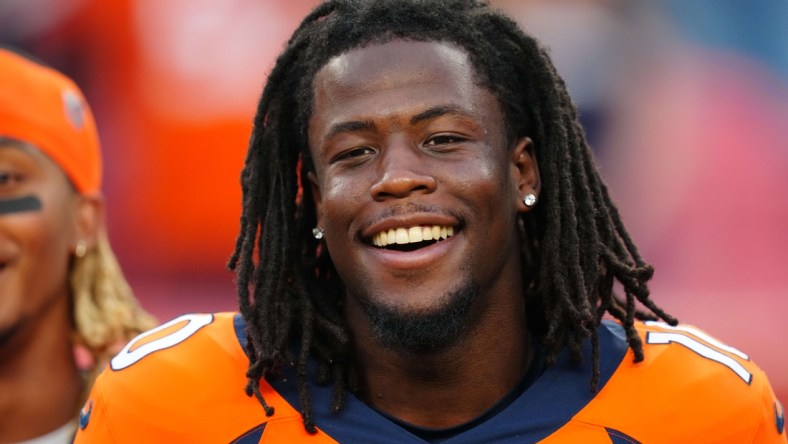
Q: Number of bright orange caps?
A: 1